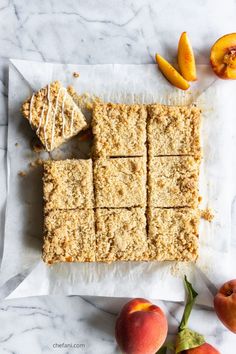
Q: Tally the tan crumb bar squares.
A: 9